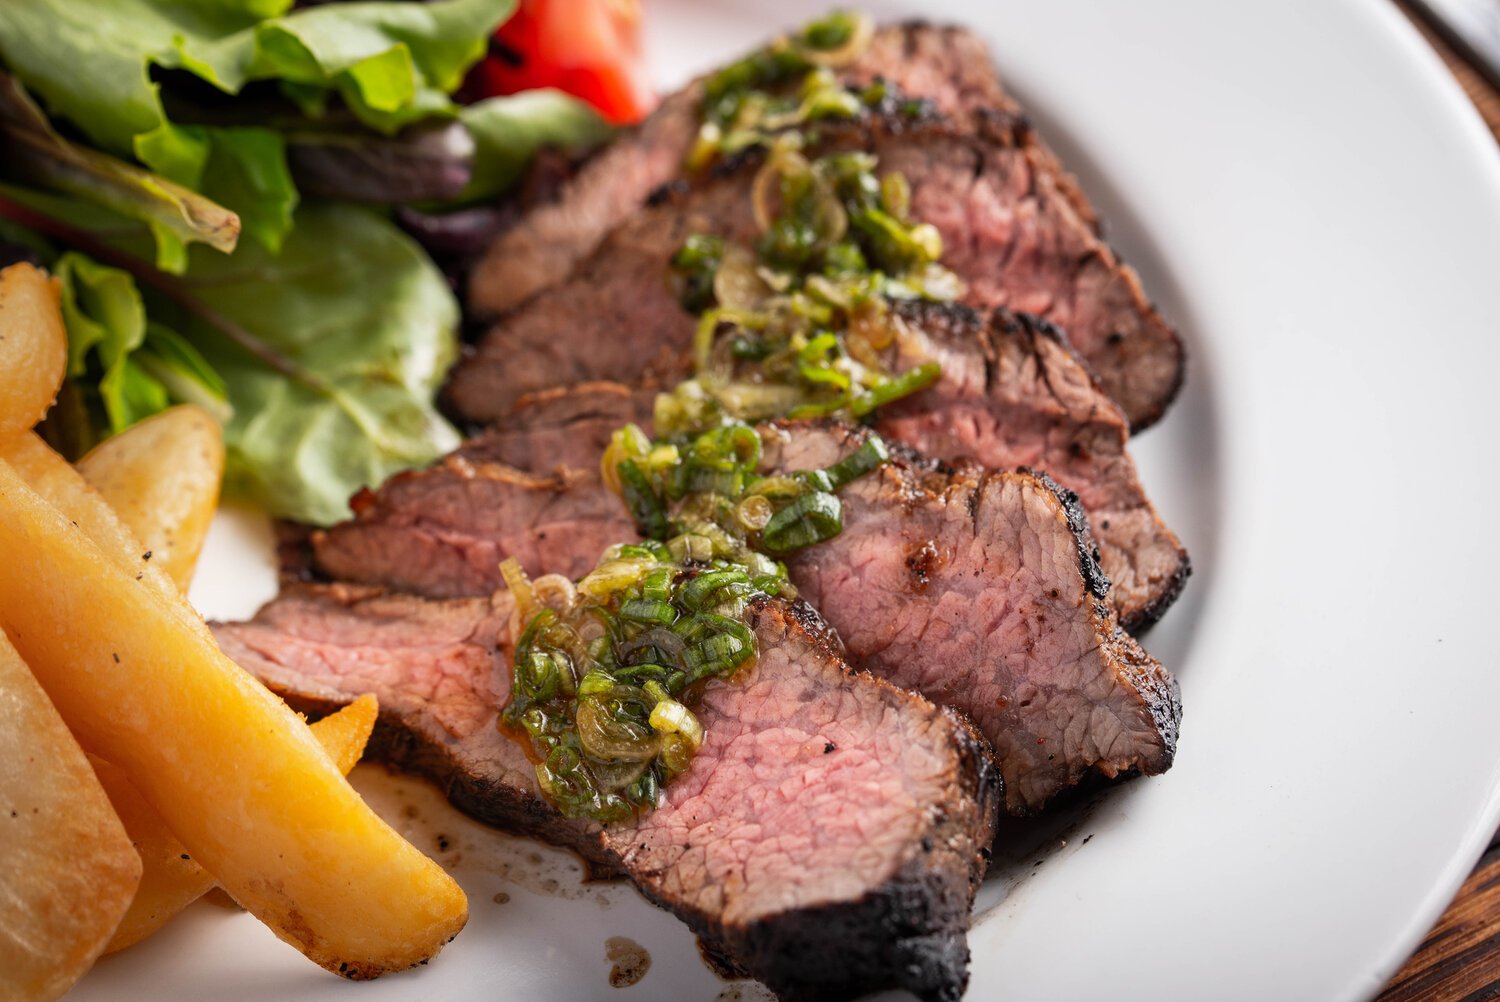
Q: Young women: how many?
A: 0